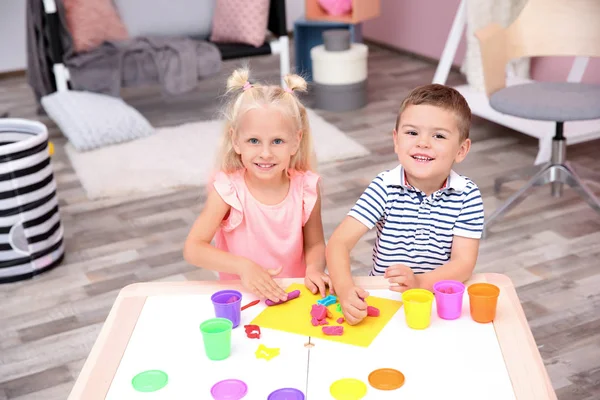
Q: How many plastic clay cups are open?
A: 5